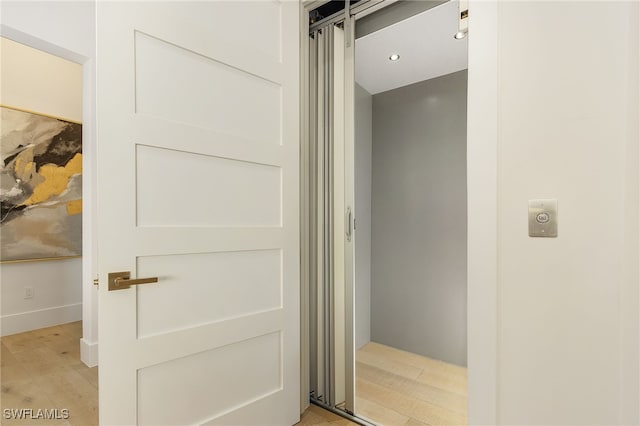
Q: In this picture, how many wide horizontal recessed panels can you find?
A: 5